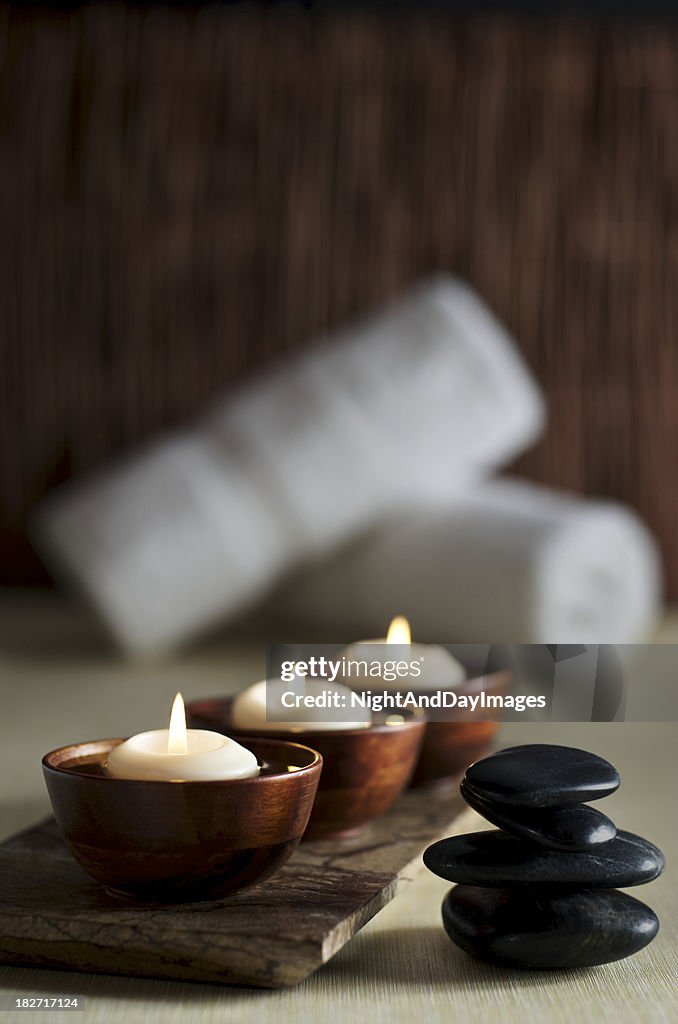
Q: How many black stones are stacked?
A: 4